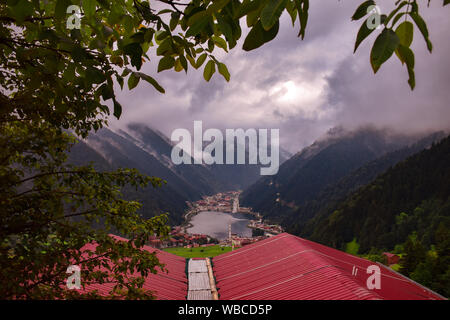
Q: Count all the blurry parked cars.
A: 0